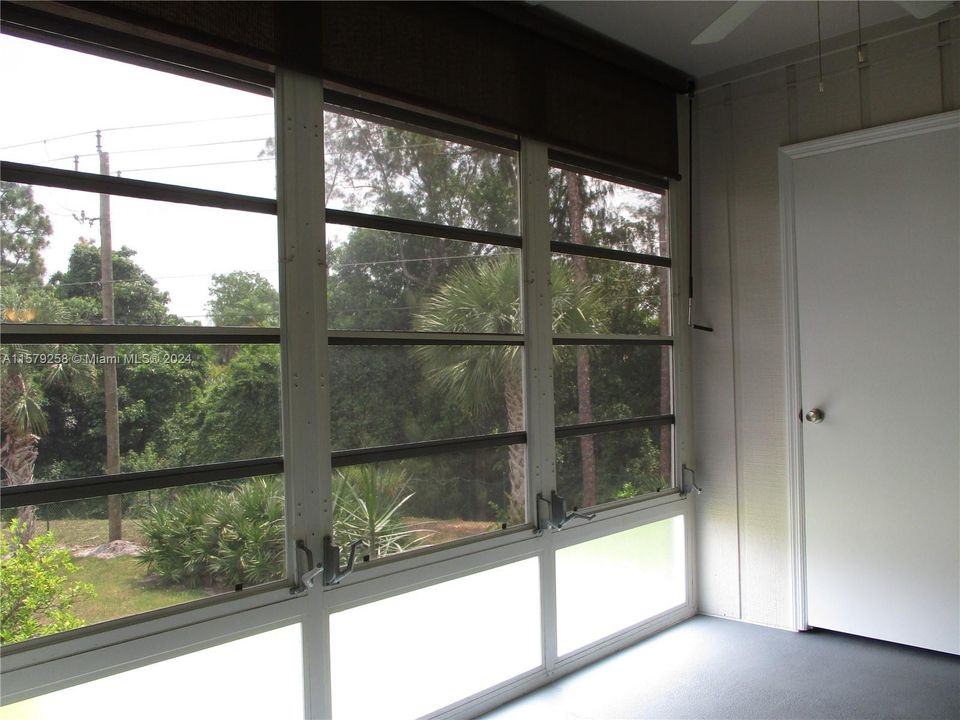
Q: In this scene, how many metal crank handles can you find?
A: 5